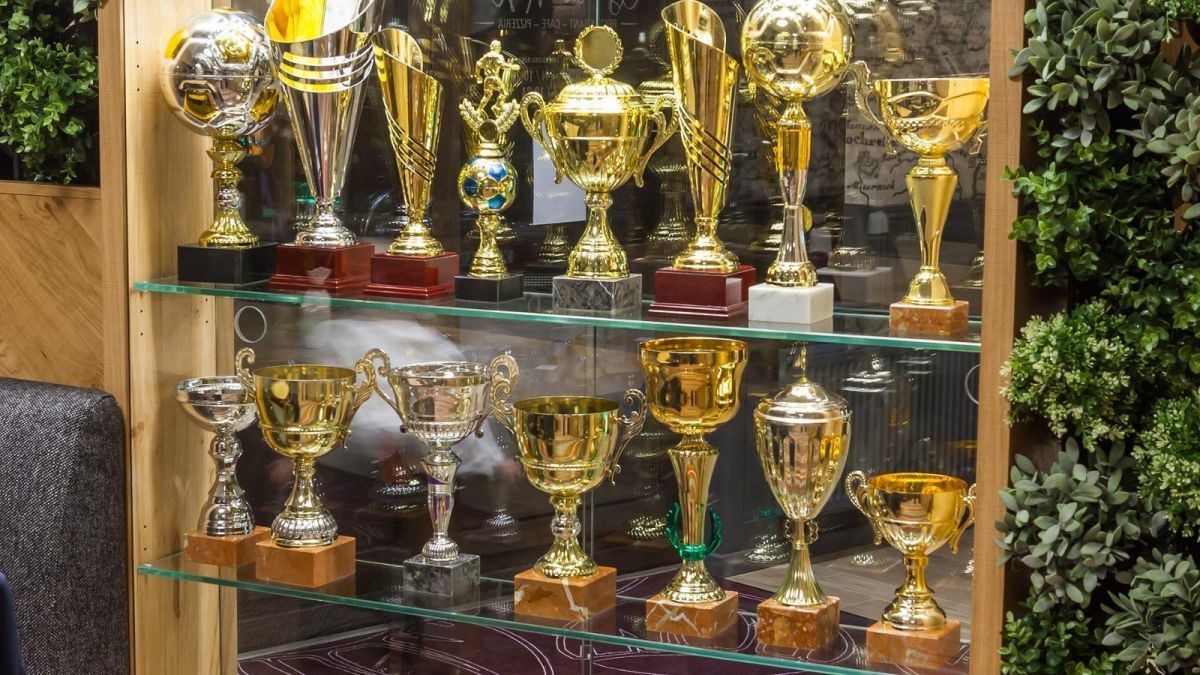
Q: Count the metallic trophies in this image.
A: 15